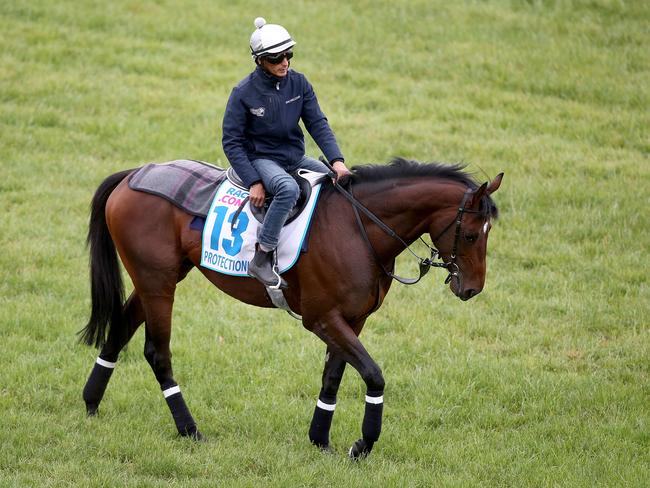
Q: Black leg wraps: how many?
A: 4